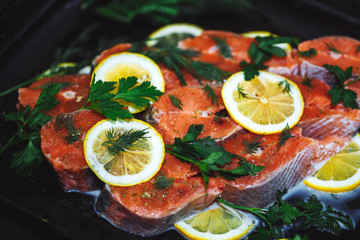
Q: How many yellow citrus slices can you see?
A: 7